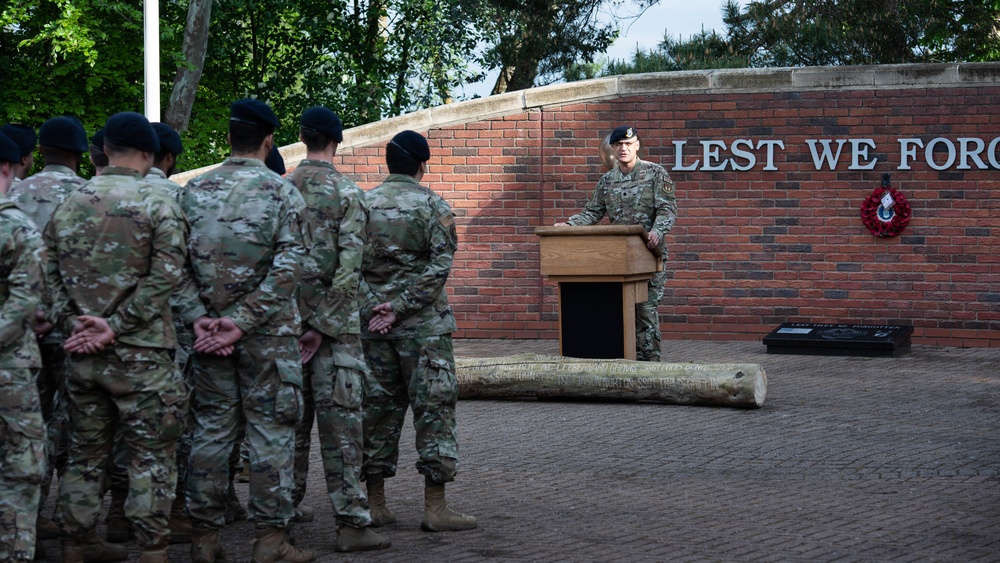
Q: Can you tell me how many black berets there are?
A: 11